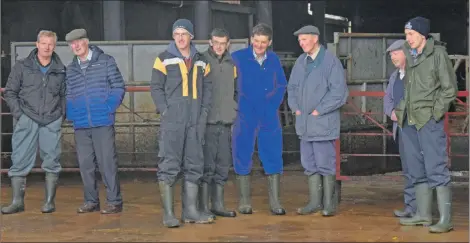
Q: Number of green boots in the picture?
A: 12